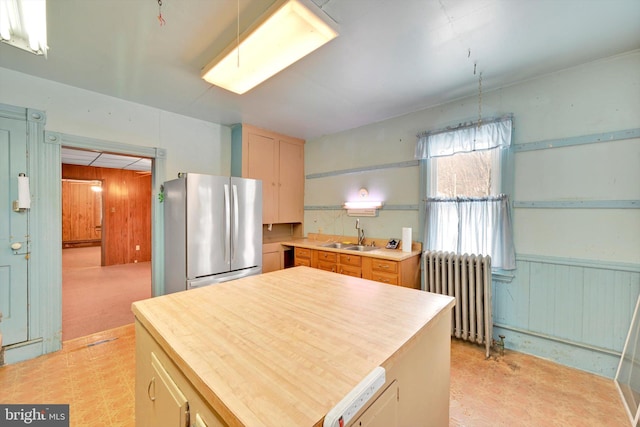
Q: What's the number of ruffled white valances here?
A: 1